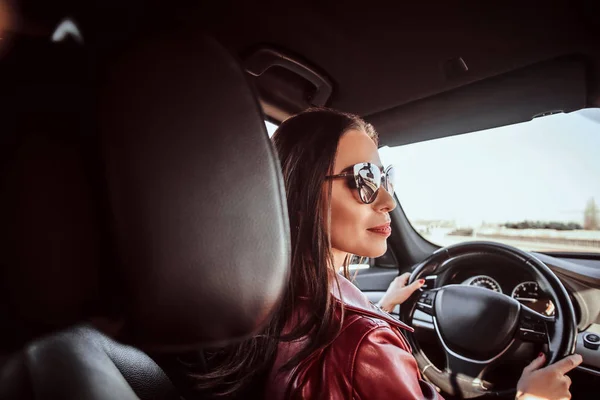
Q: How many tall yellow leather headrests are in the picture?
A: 0